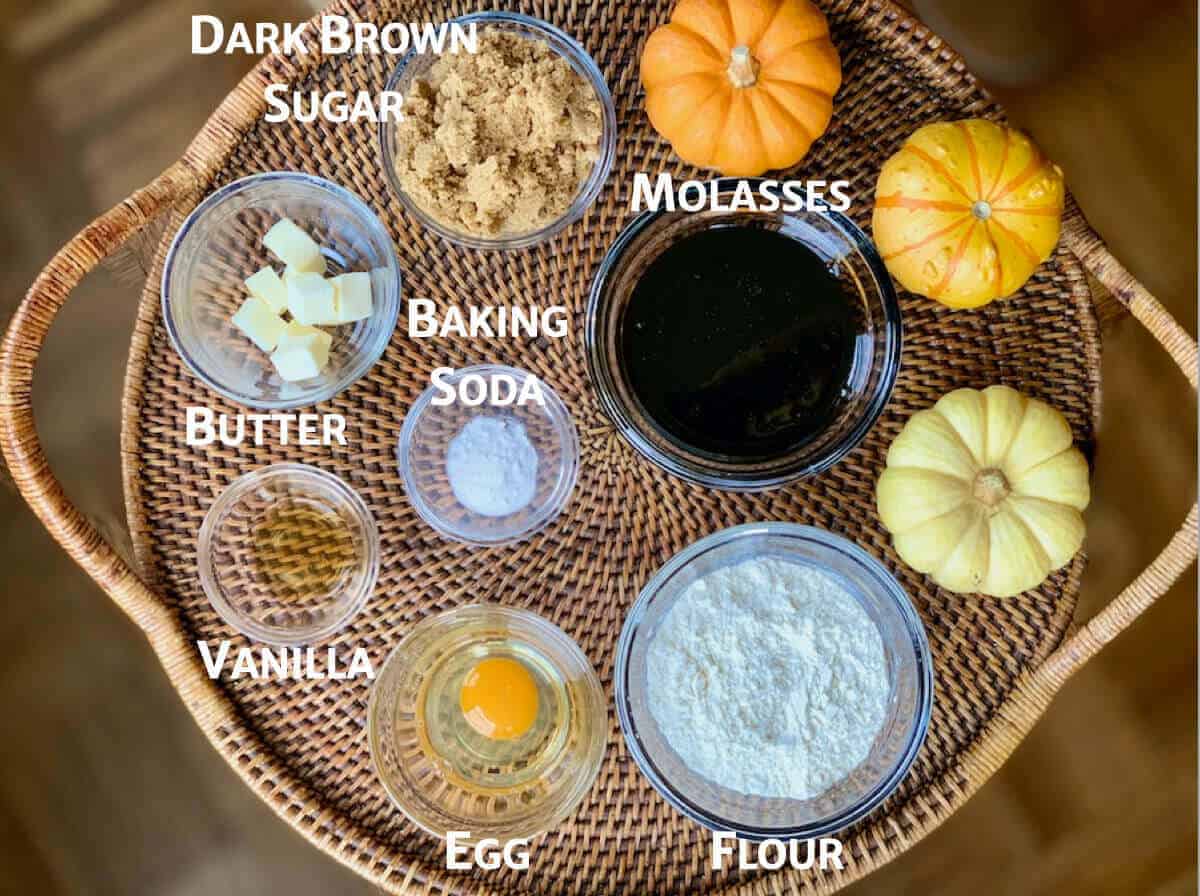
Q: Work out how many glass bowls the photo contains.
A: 7